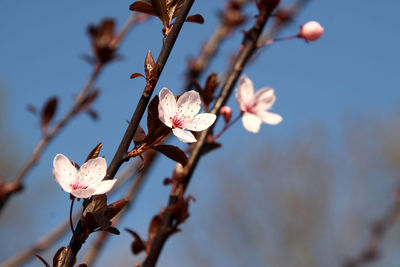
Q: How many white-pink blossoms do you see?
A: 3